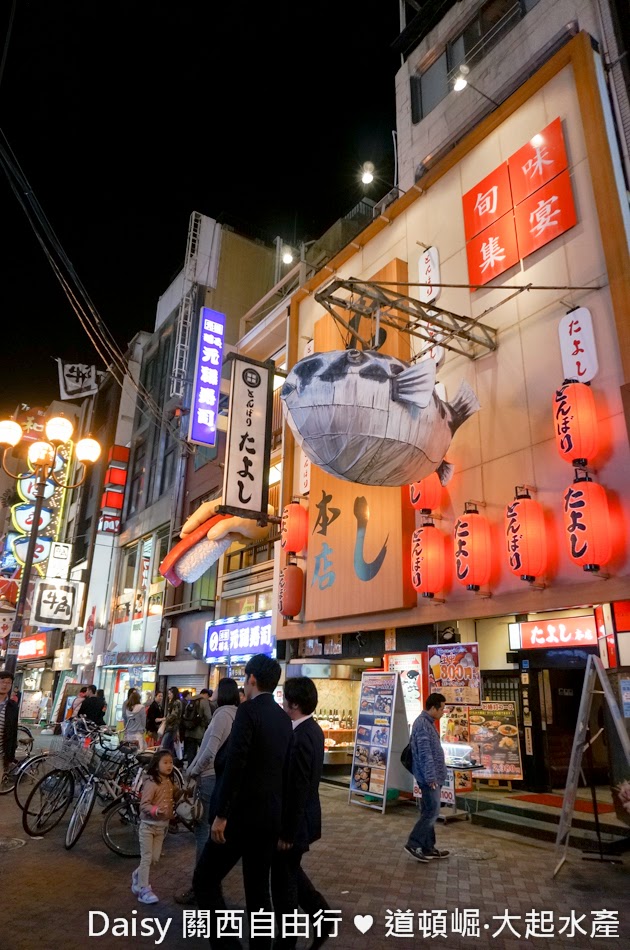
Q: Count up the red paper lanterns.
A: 8